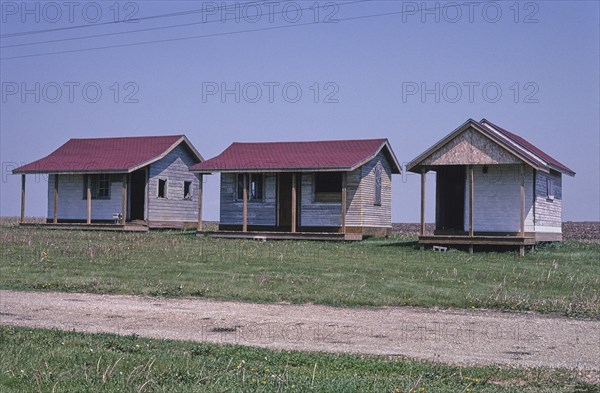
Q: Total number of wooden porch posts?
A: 11